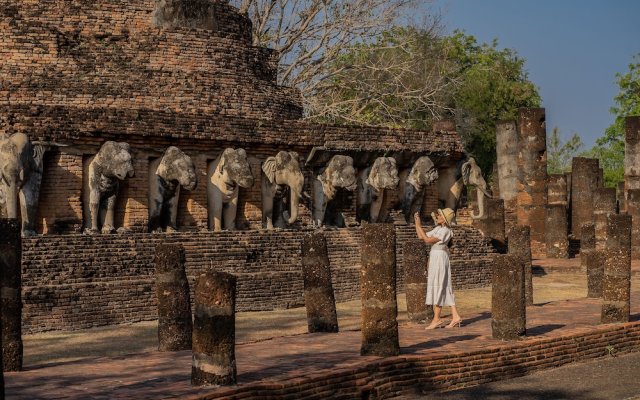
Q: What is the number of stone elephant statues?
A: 9